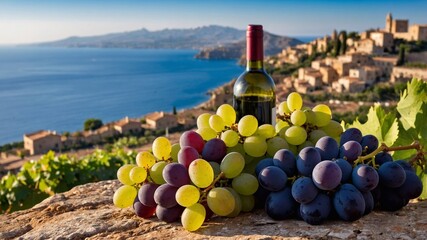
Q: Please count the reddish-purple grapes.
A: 8